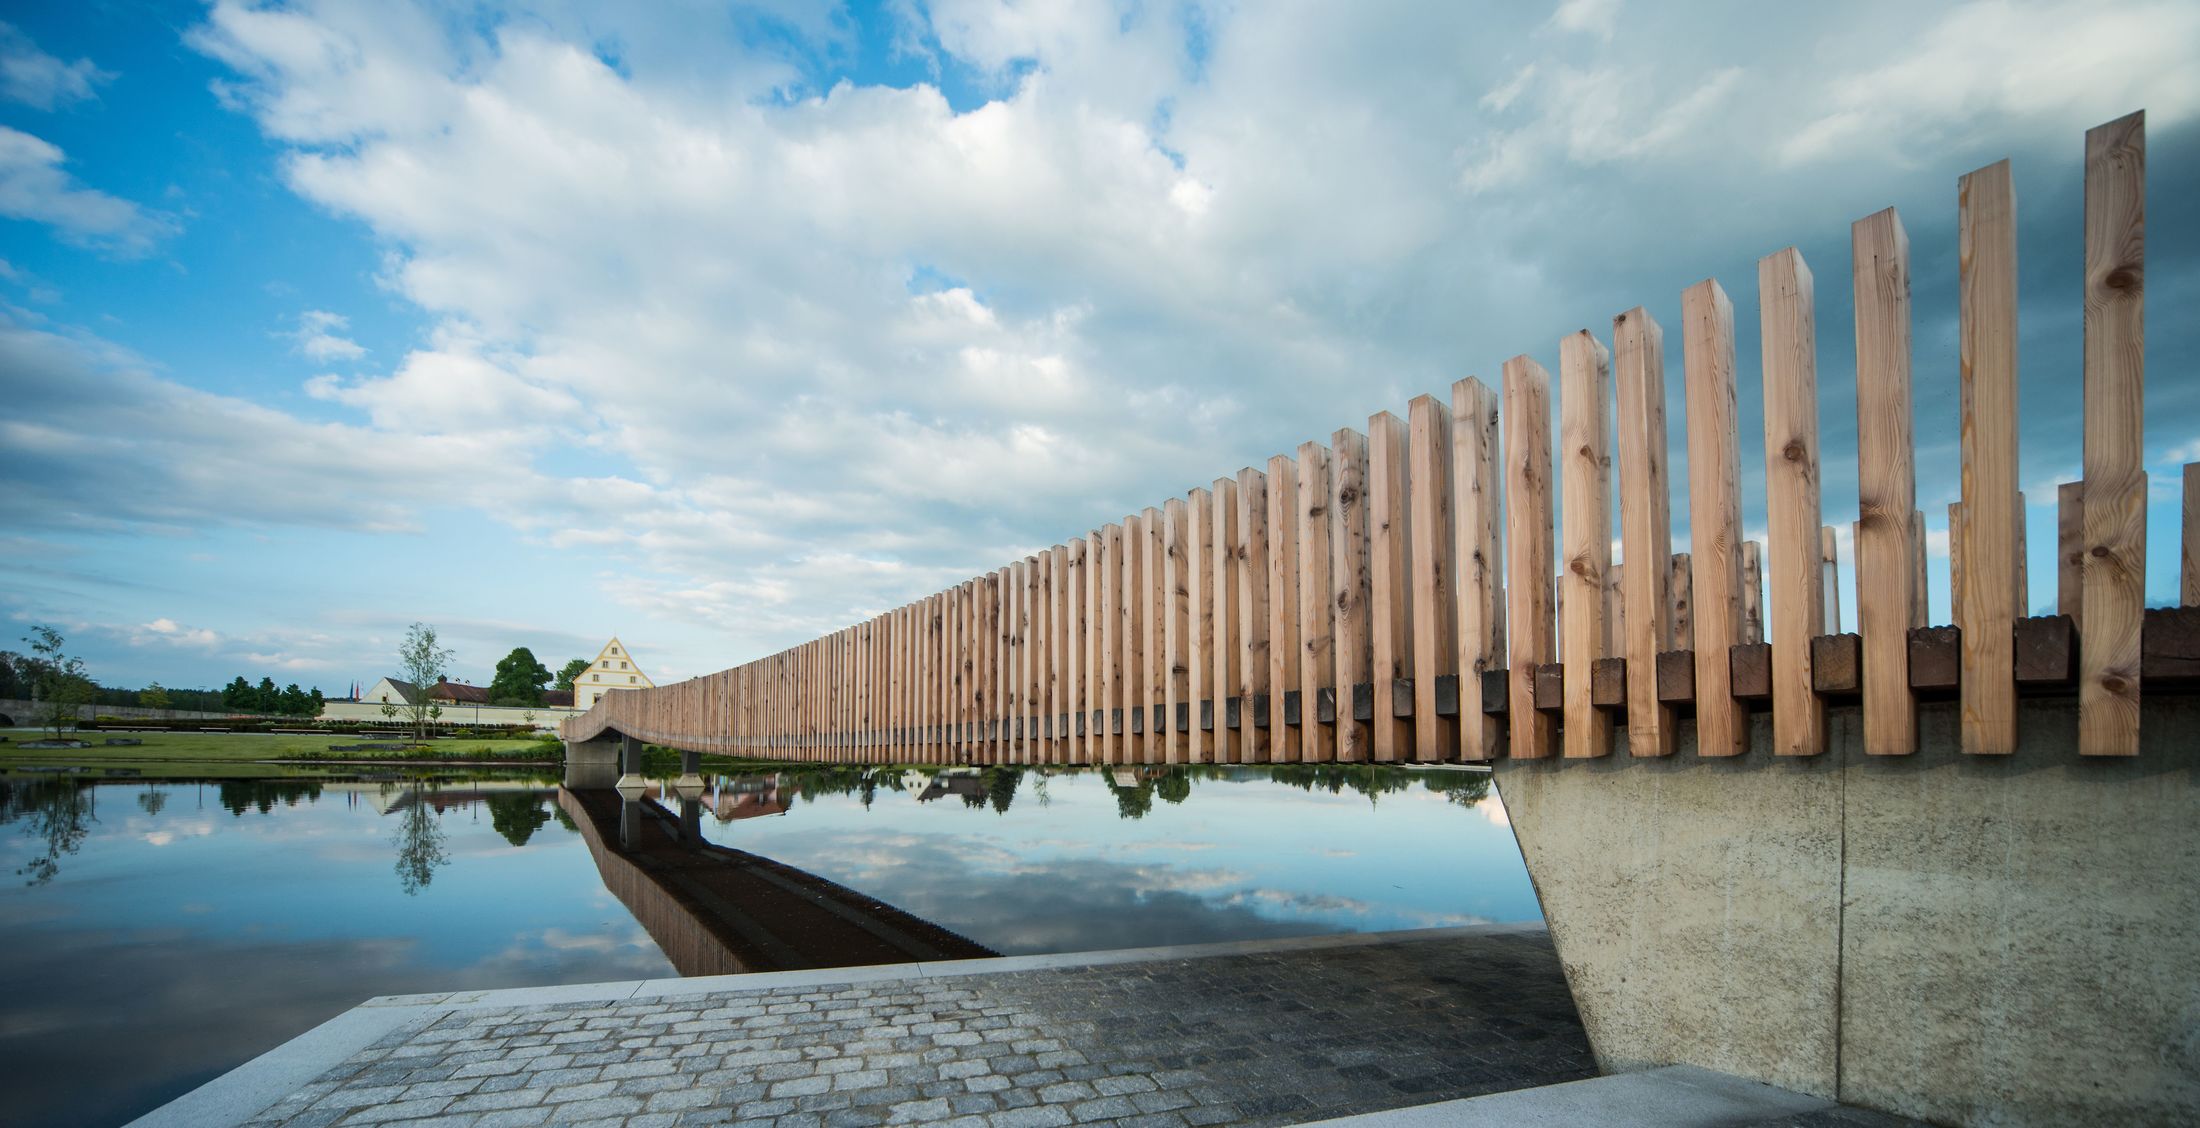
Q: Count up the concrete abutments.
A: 2